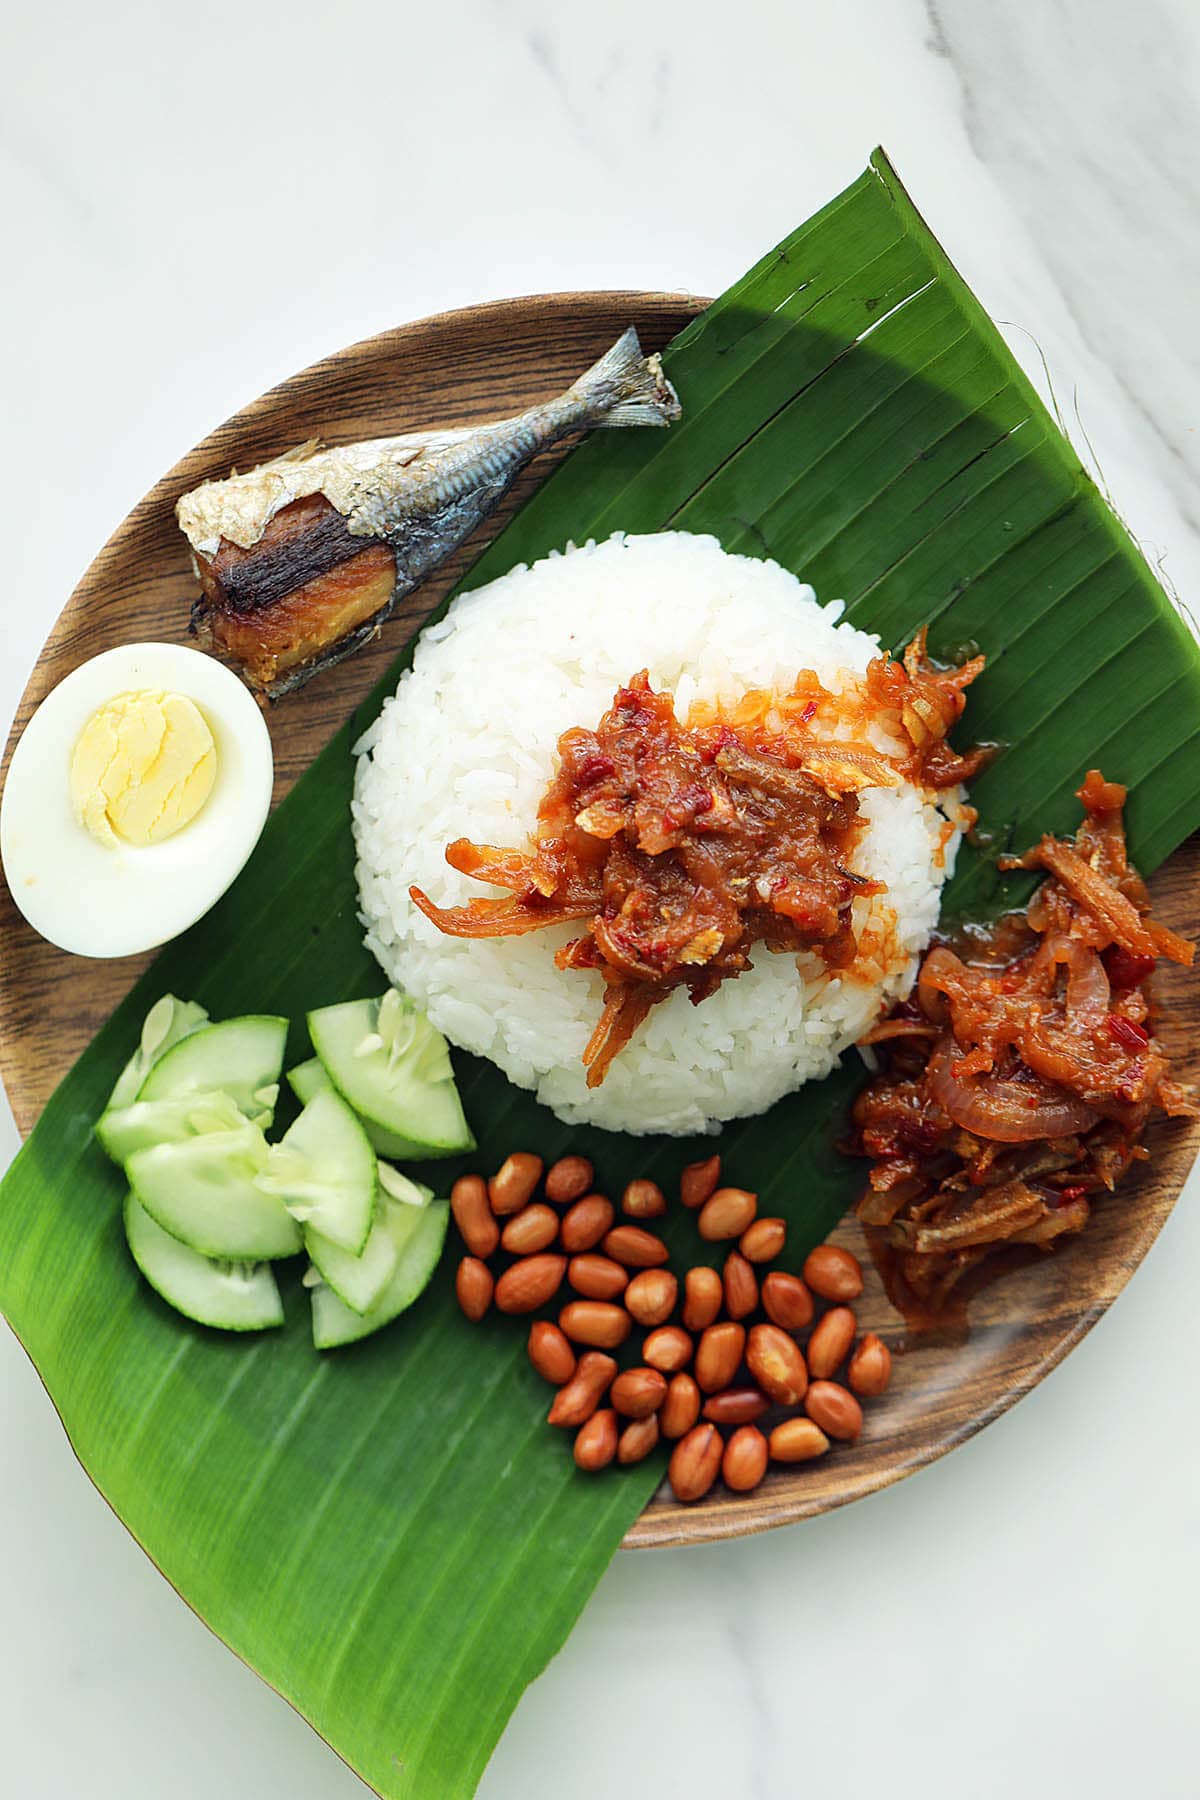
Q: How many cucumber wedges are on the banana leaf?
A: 10